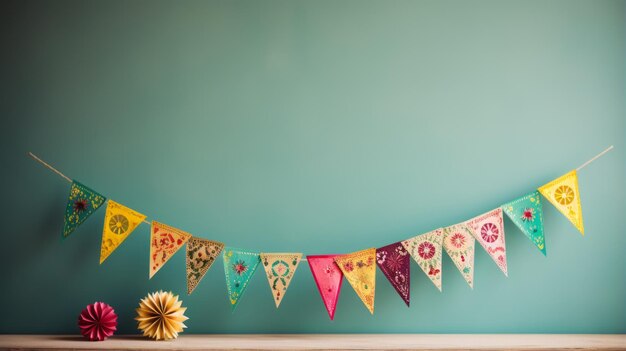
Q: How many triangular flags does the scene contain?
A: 14